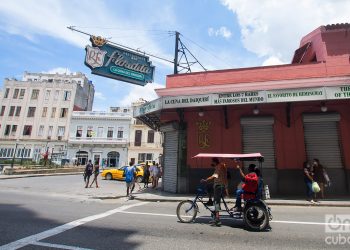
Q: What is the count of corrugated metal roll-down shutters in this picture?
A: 3